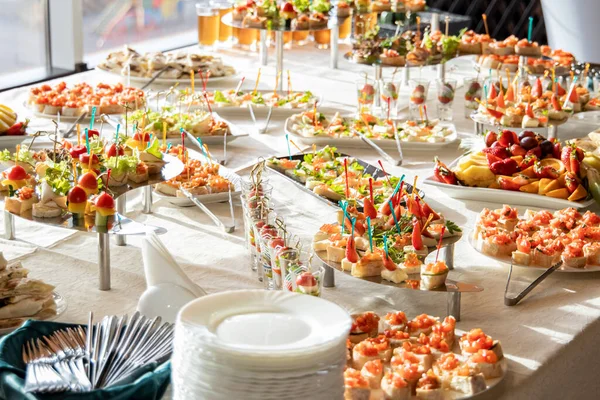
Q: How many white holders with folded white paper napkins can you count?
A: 1